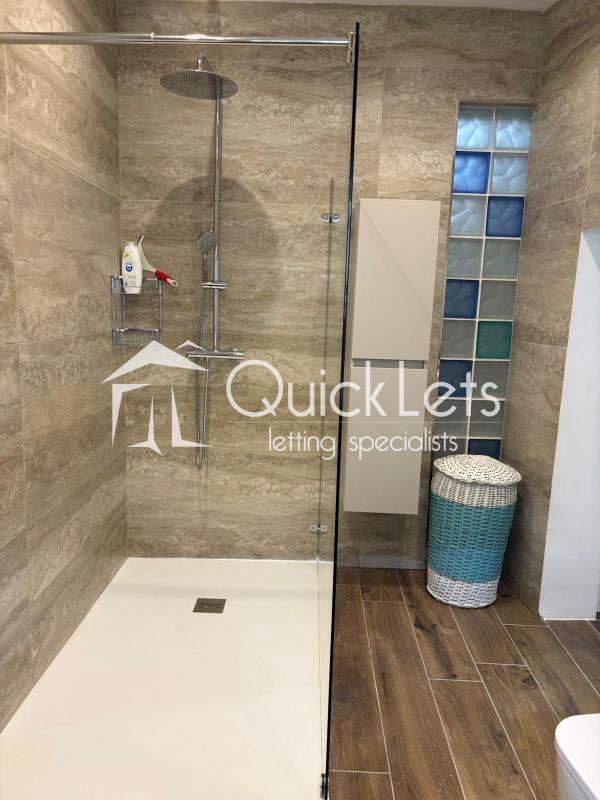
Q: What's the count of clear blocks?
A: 12